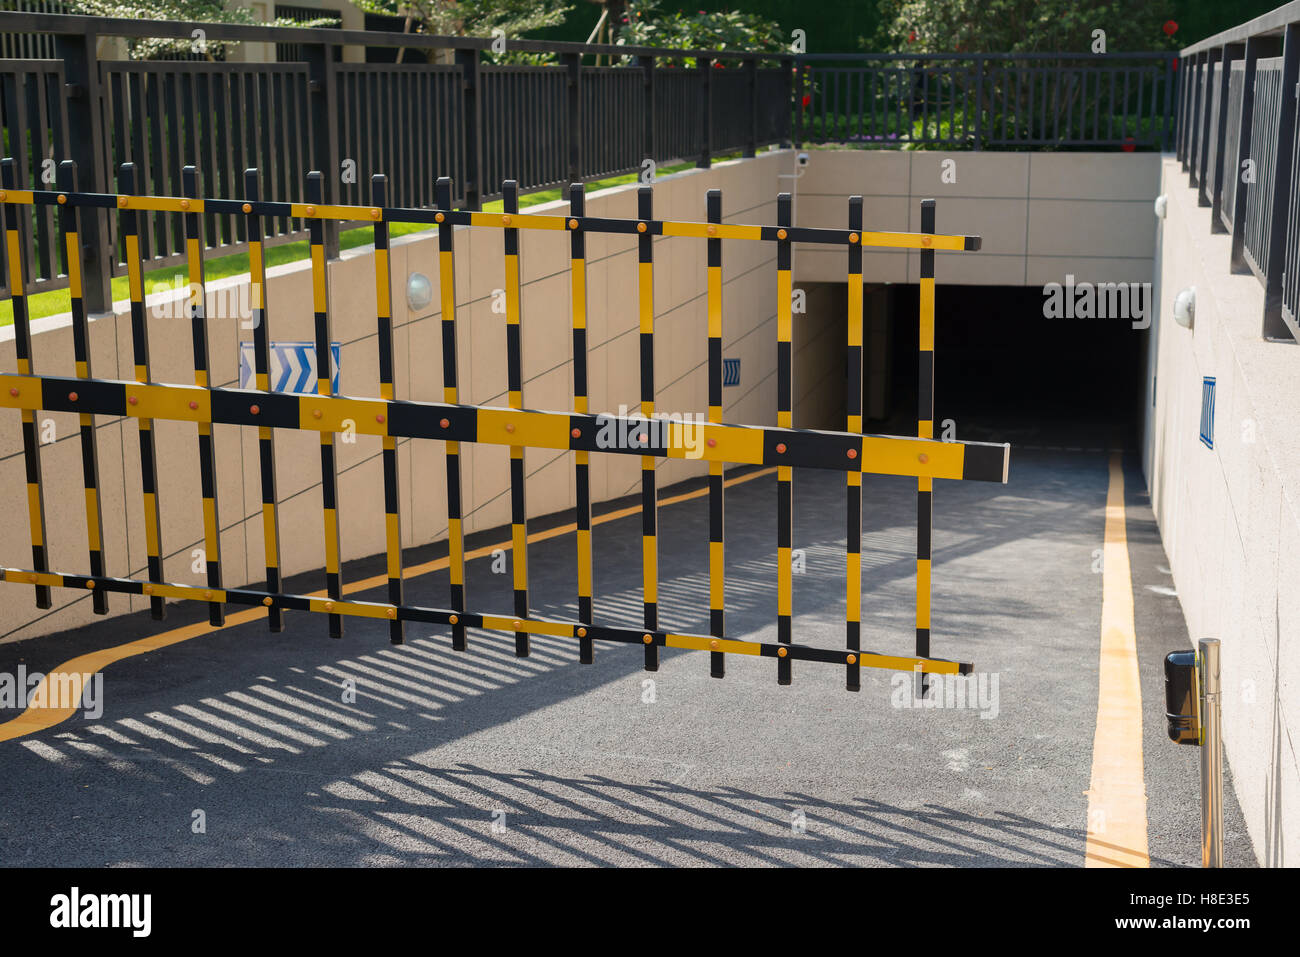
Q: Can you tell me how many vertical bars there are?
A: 15